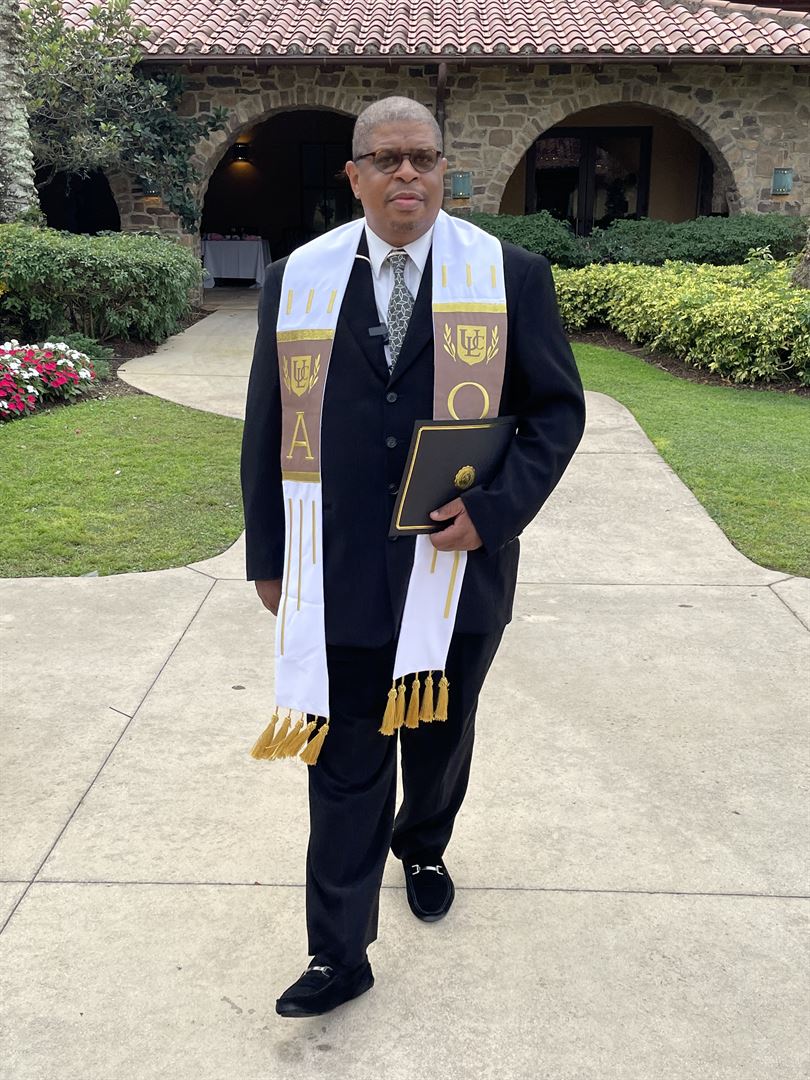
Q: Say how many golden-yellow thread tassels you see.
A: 10